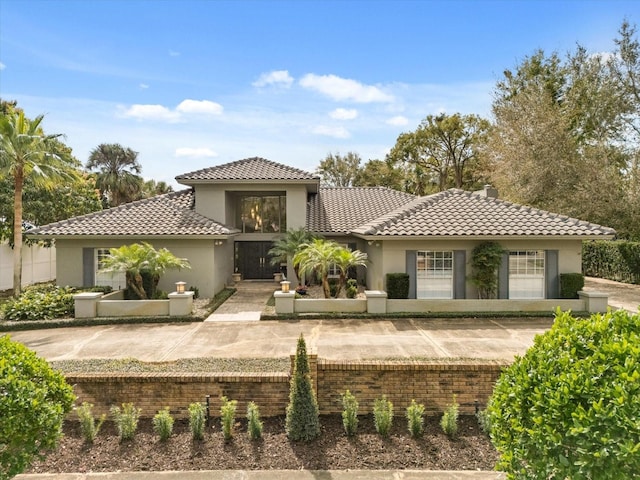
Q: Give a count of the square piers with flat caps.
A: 5